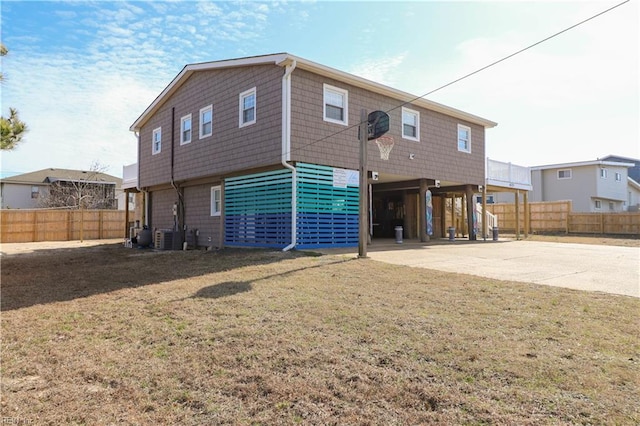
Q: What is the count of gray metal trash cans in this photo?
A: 3